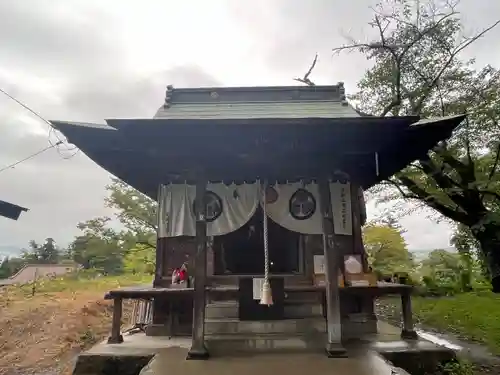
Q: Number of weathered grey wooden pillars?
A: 2